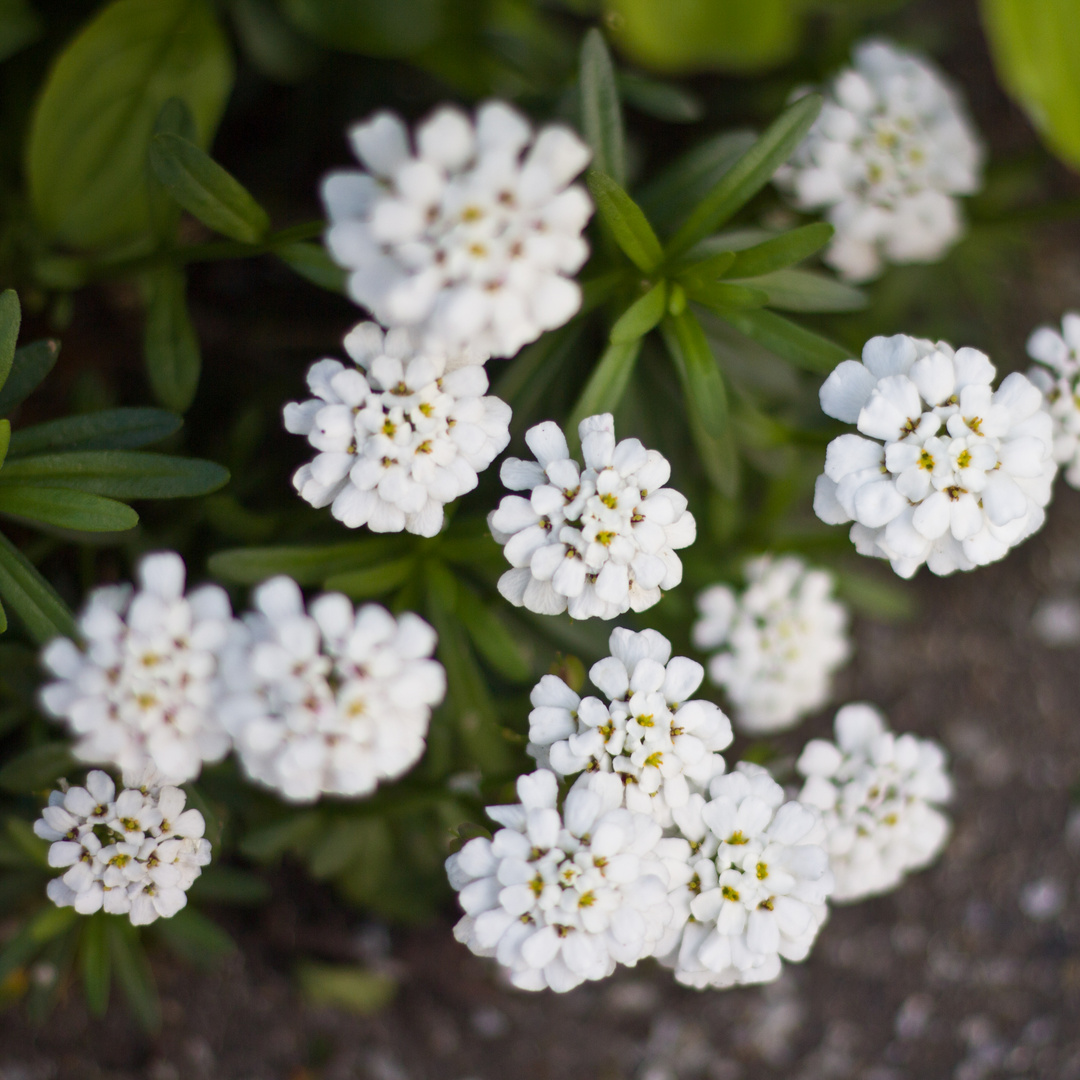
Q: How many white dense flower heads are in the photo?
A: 14